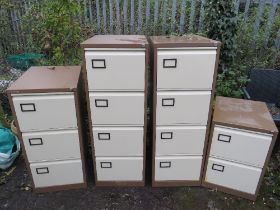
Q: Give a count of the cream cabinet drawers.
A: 13